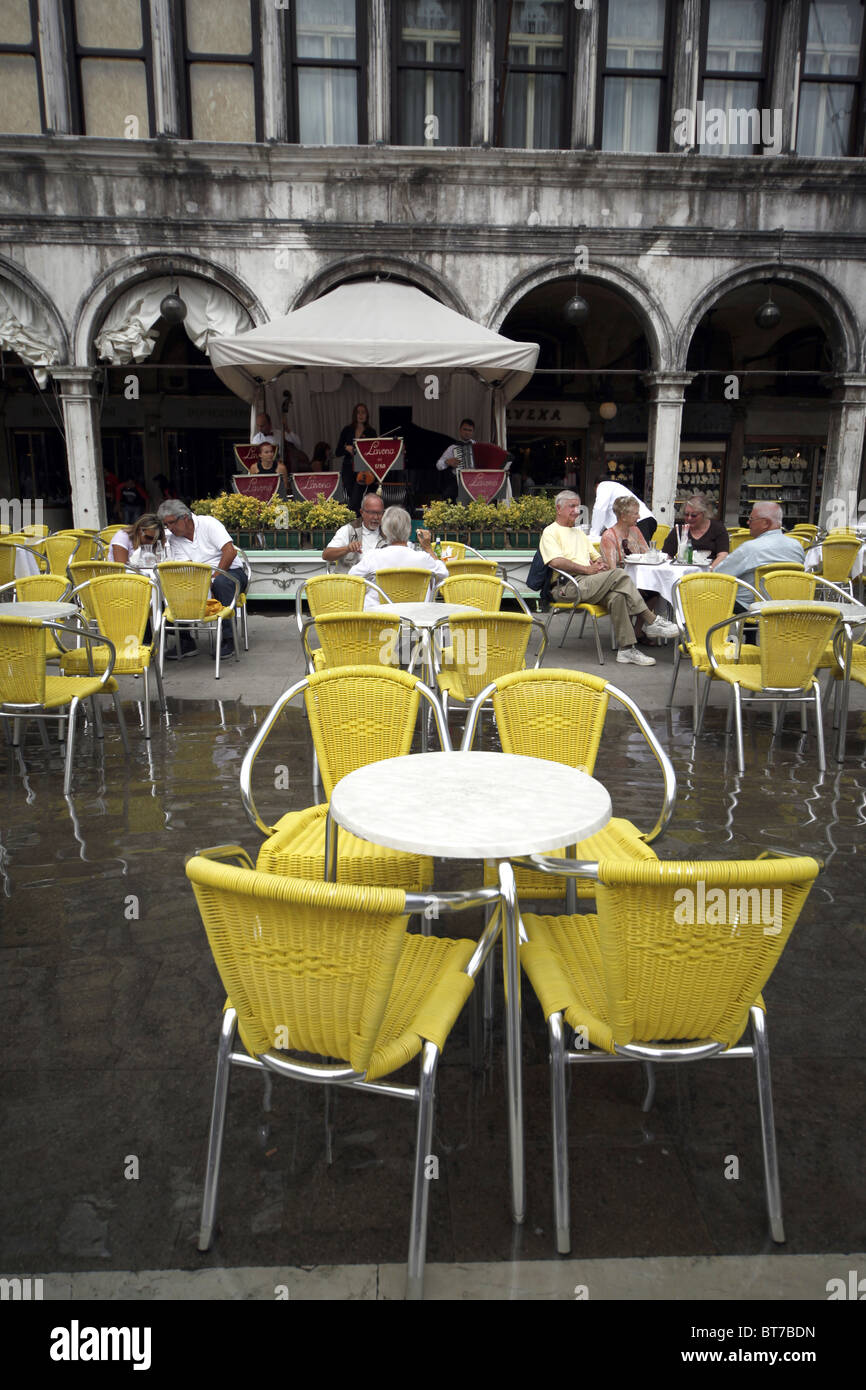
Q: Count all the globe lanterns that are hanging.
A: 3